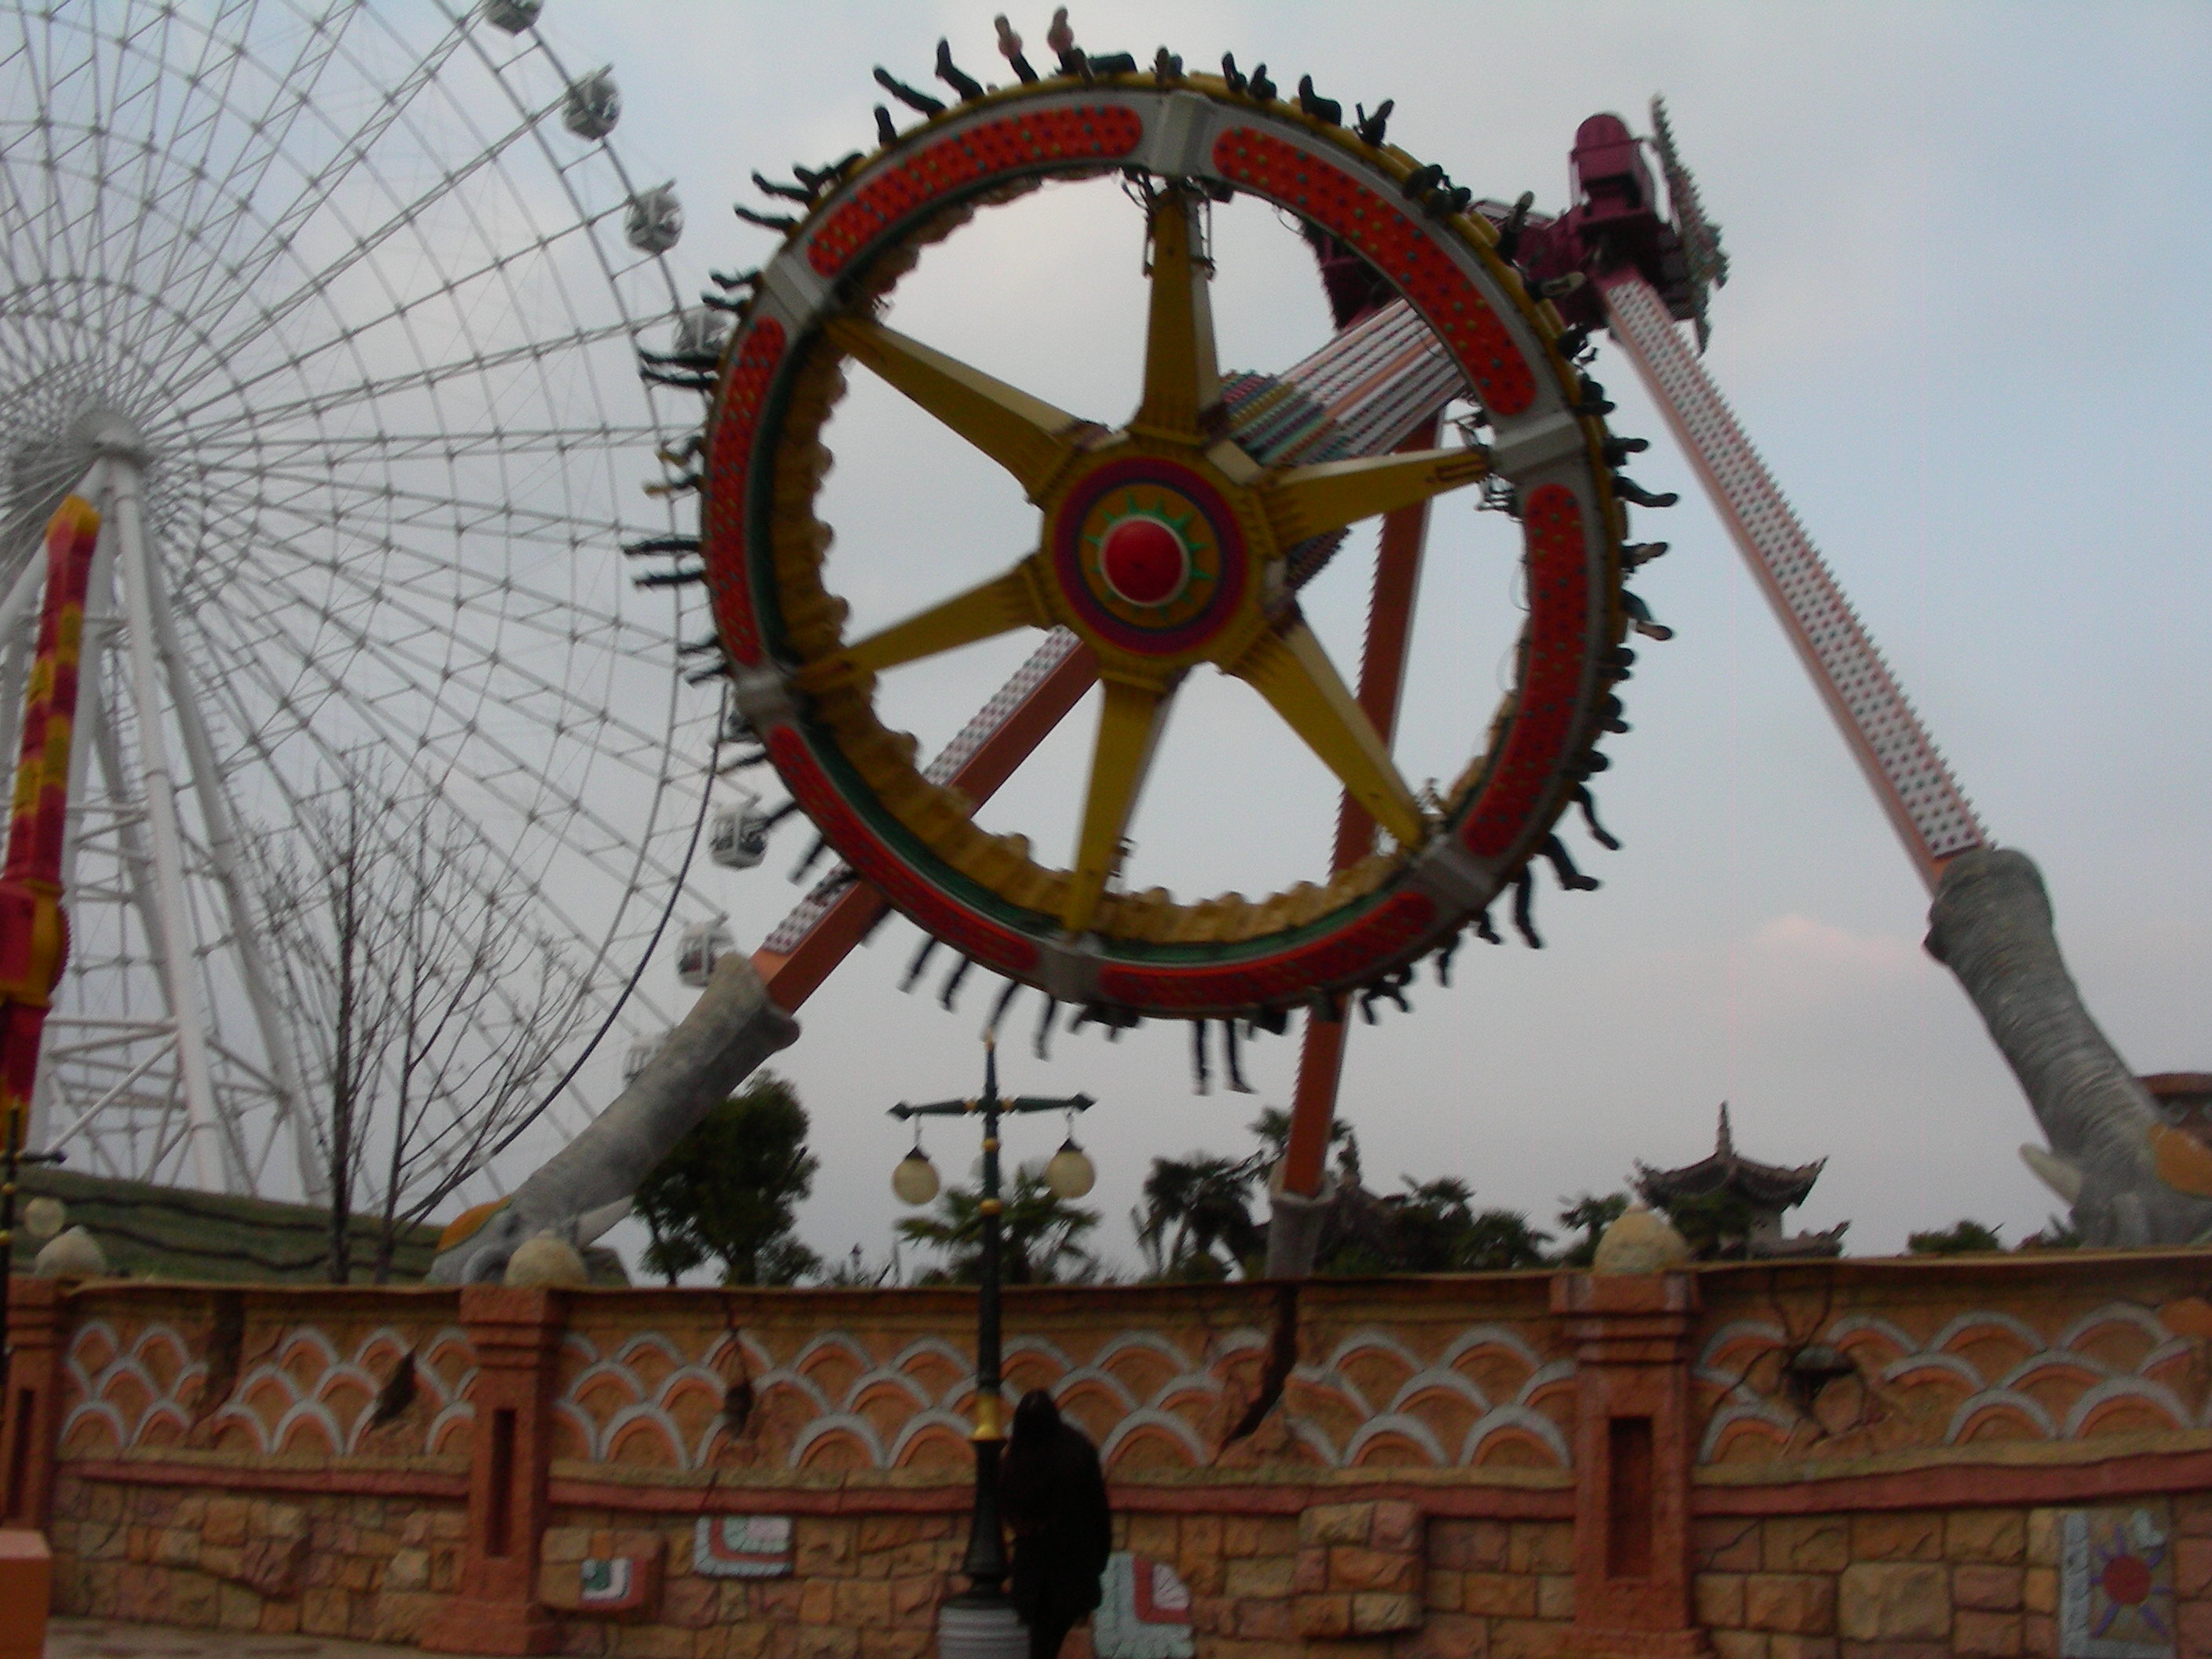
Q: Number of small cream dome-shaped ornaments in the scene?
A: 3